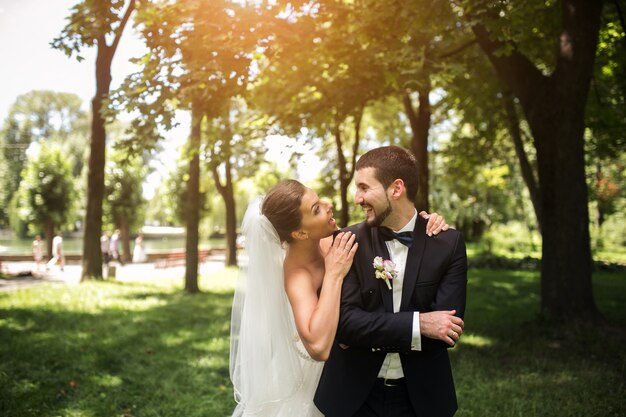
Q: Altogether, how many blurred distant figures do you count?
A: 5